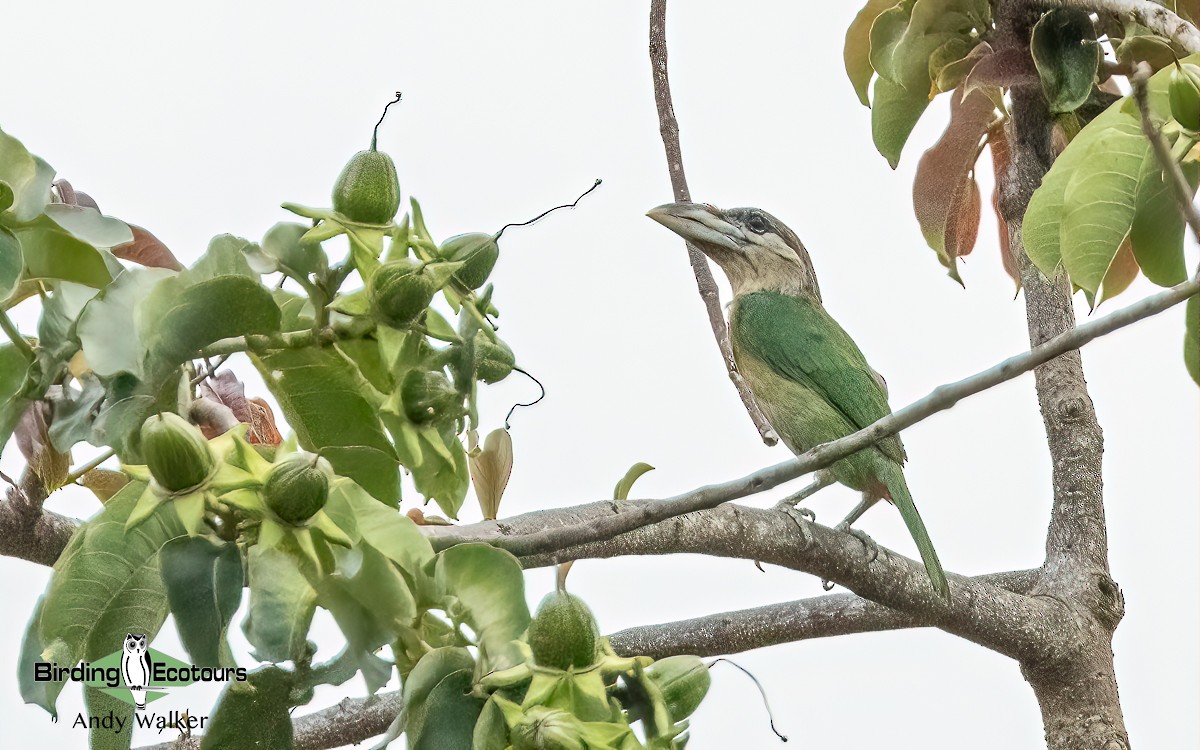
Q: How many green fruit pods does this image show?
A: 11